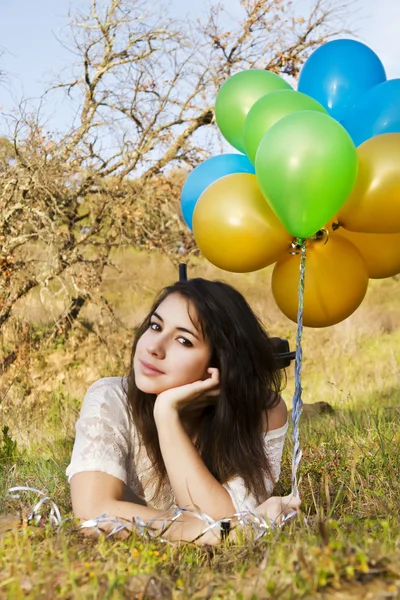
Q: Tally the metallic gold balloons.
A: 4